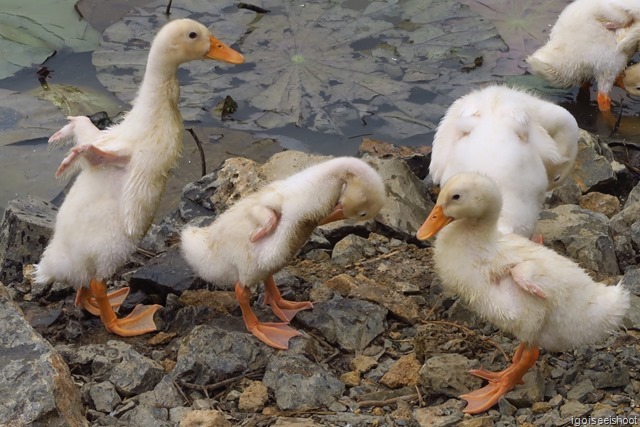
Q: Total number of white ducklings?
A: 5